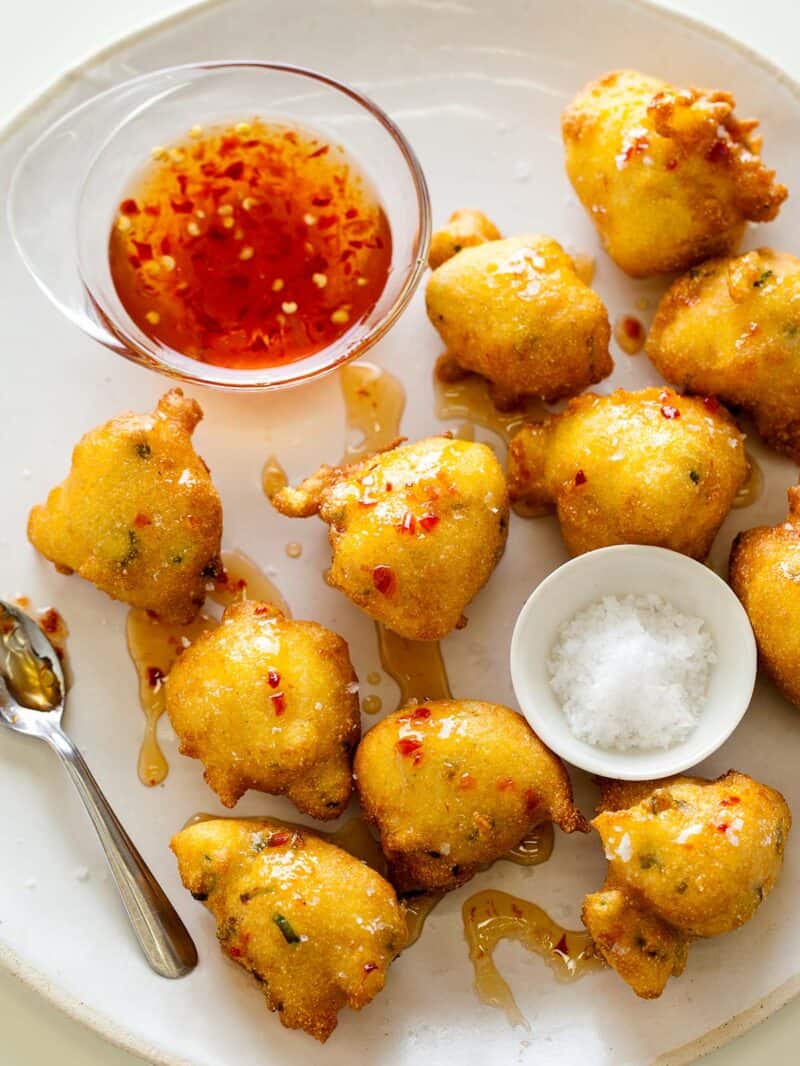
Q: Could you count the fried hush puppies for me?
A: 11